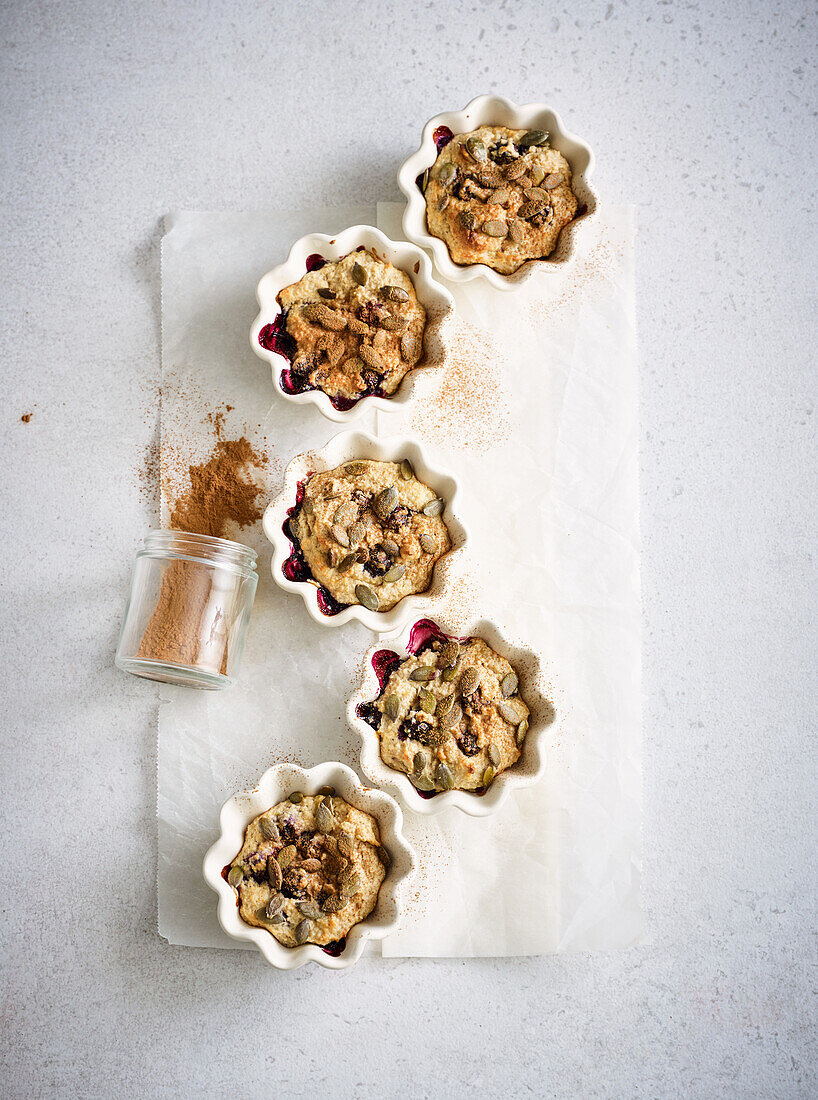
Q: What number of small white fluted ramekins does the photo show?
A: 5